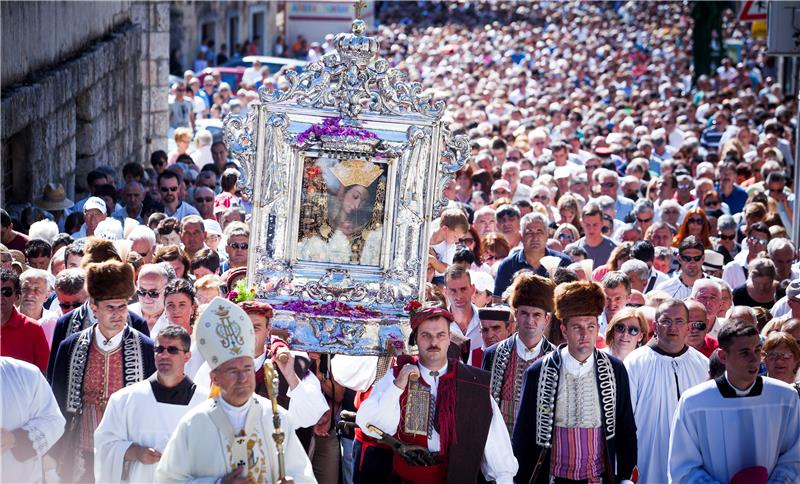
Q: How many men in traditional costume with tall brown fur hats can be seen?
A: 4